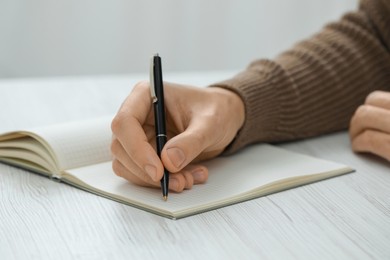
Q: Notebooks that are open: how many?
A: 1